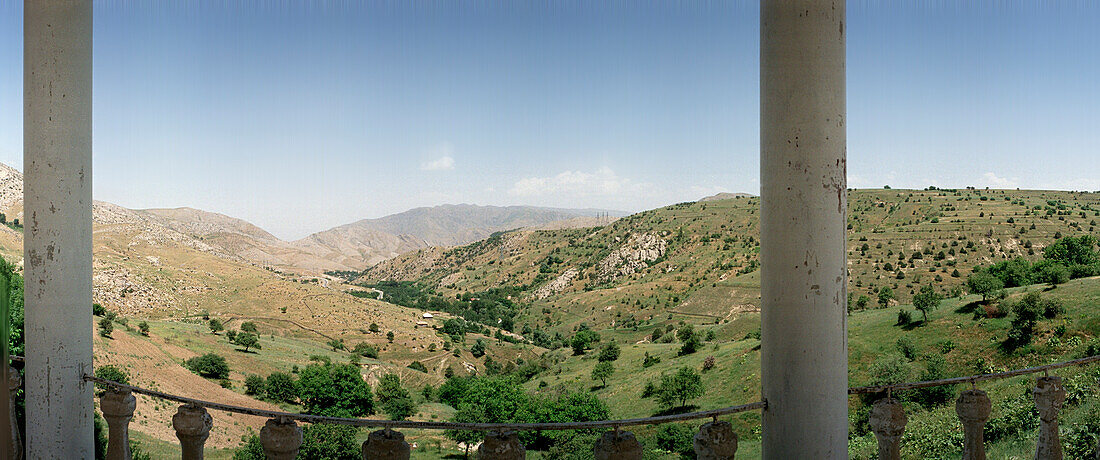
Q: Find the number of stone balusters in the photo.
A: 11